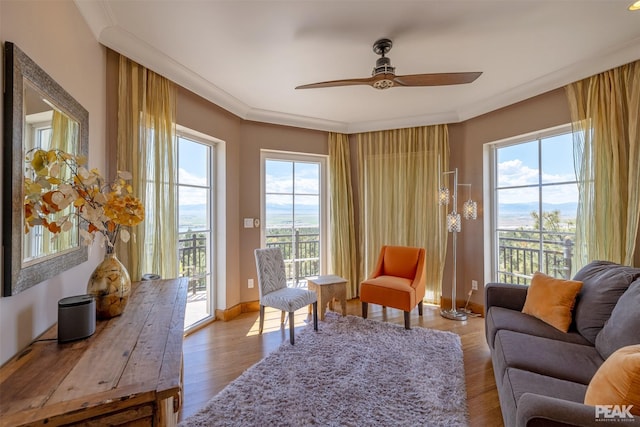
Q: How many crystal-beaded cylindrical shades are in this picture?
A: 3